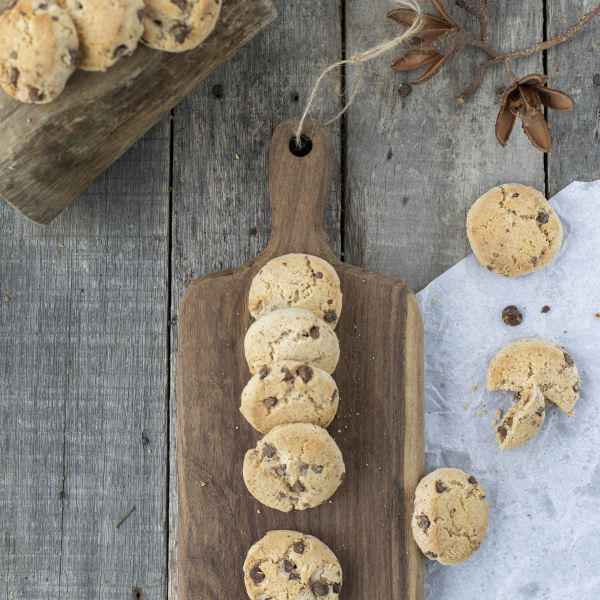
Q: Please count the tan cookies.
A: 11